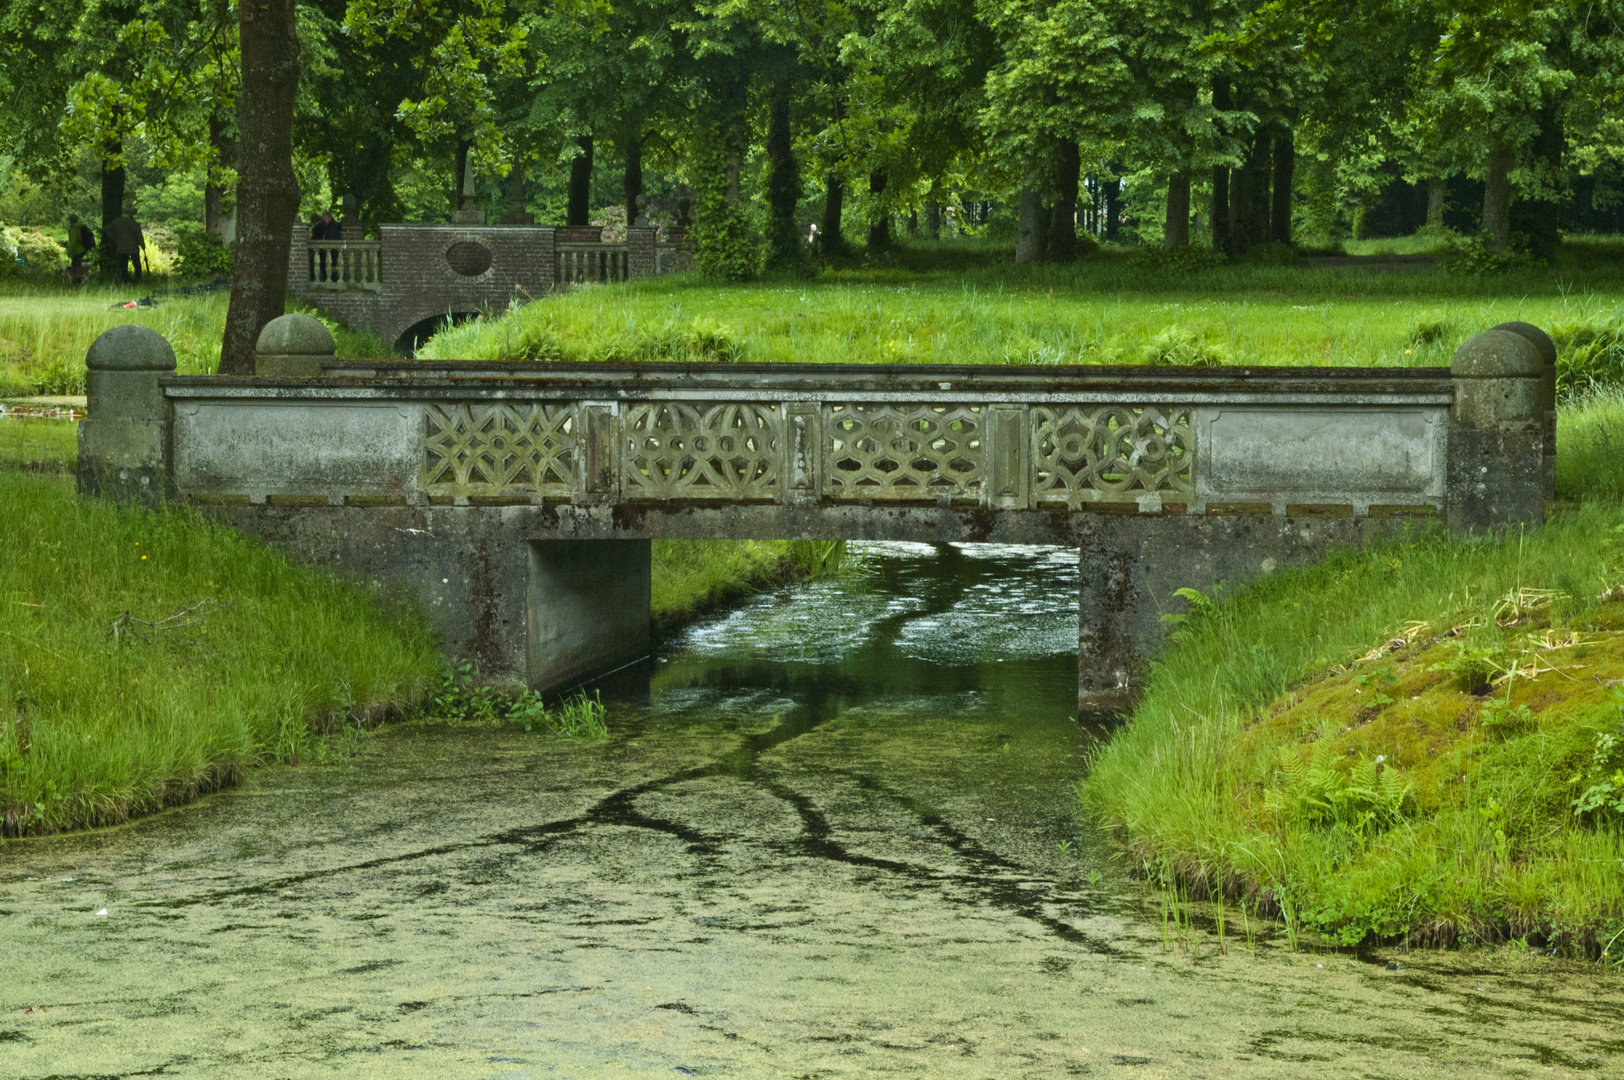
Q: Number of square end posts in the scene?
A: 4